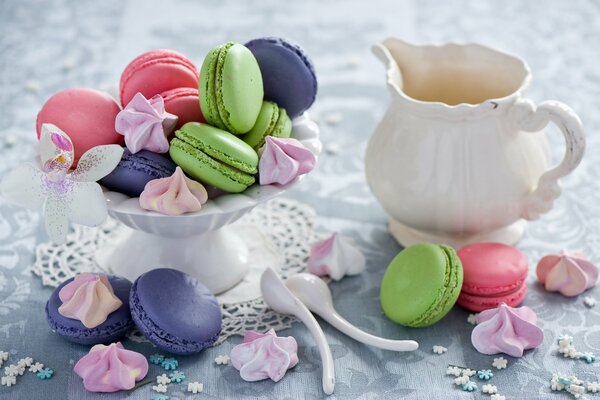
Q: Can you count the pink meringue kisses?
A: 9